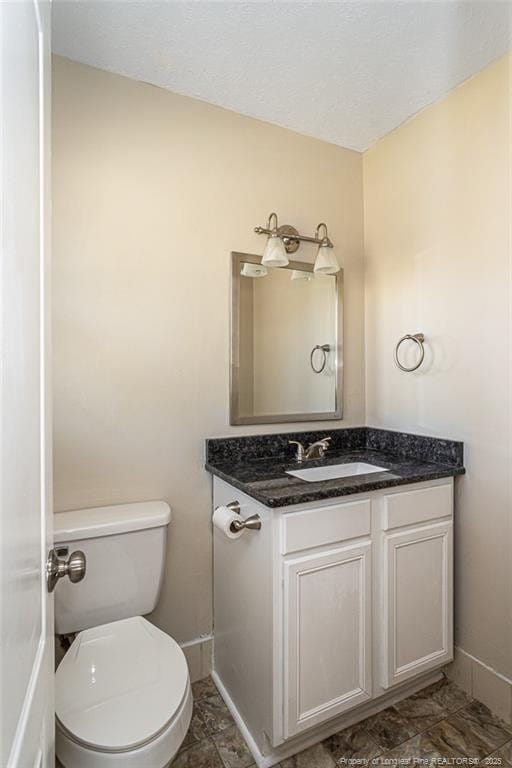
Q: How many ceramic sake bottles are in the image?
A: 0